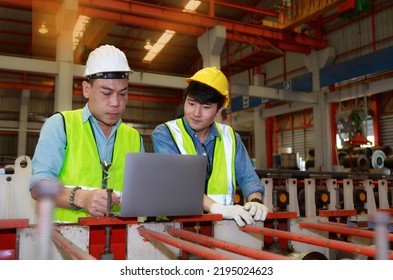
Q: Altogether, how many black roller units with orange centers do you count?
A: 4